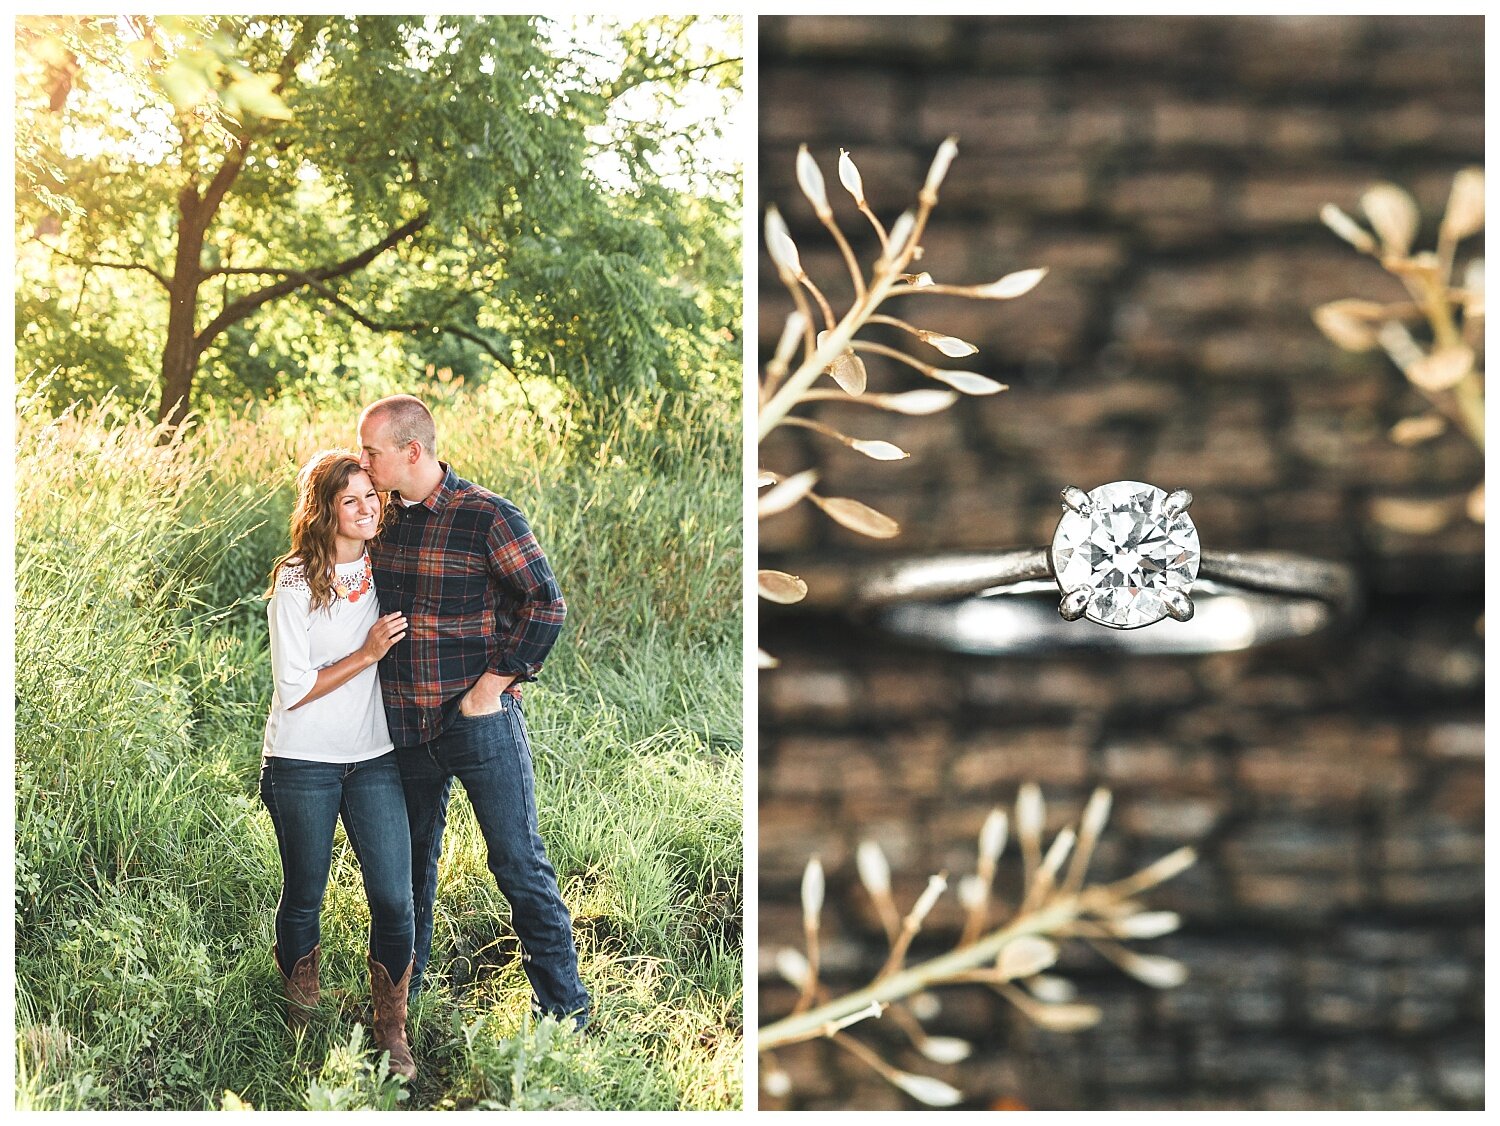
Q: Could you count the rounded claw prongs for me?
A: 4